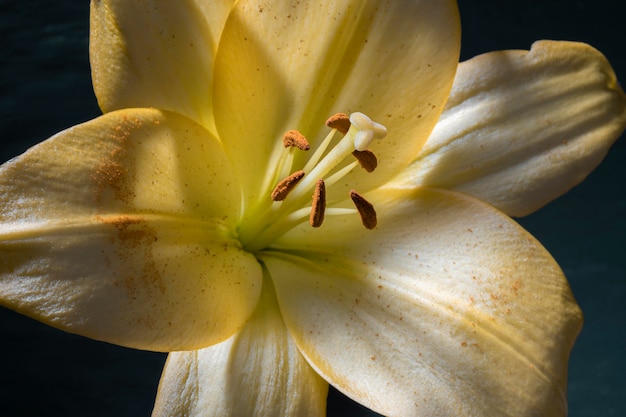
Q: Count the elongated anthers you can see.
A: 6